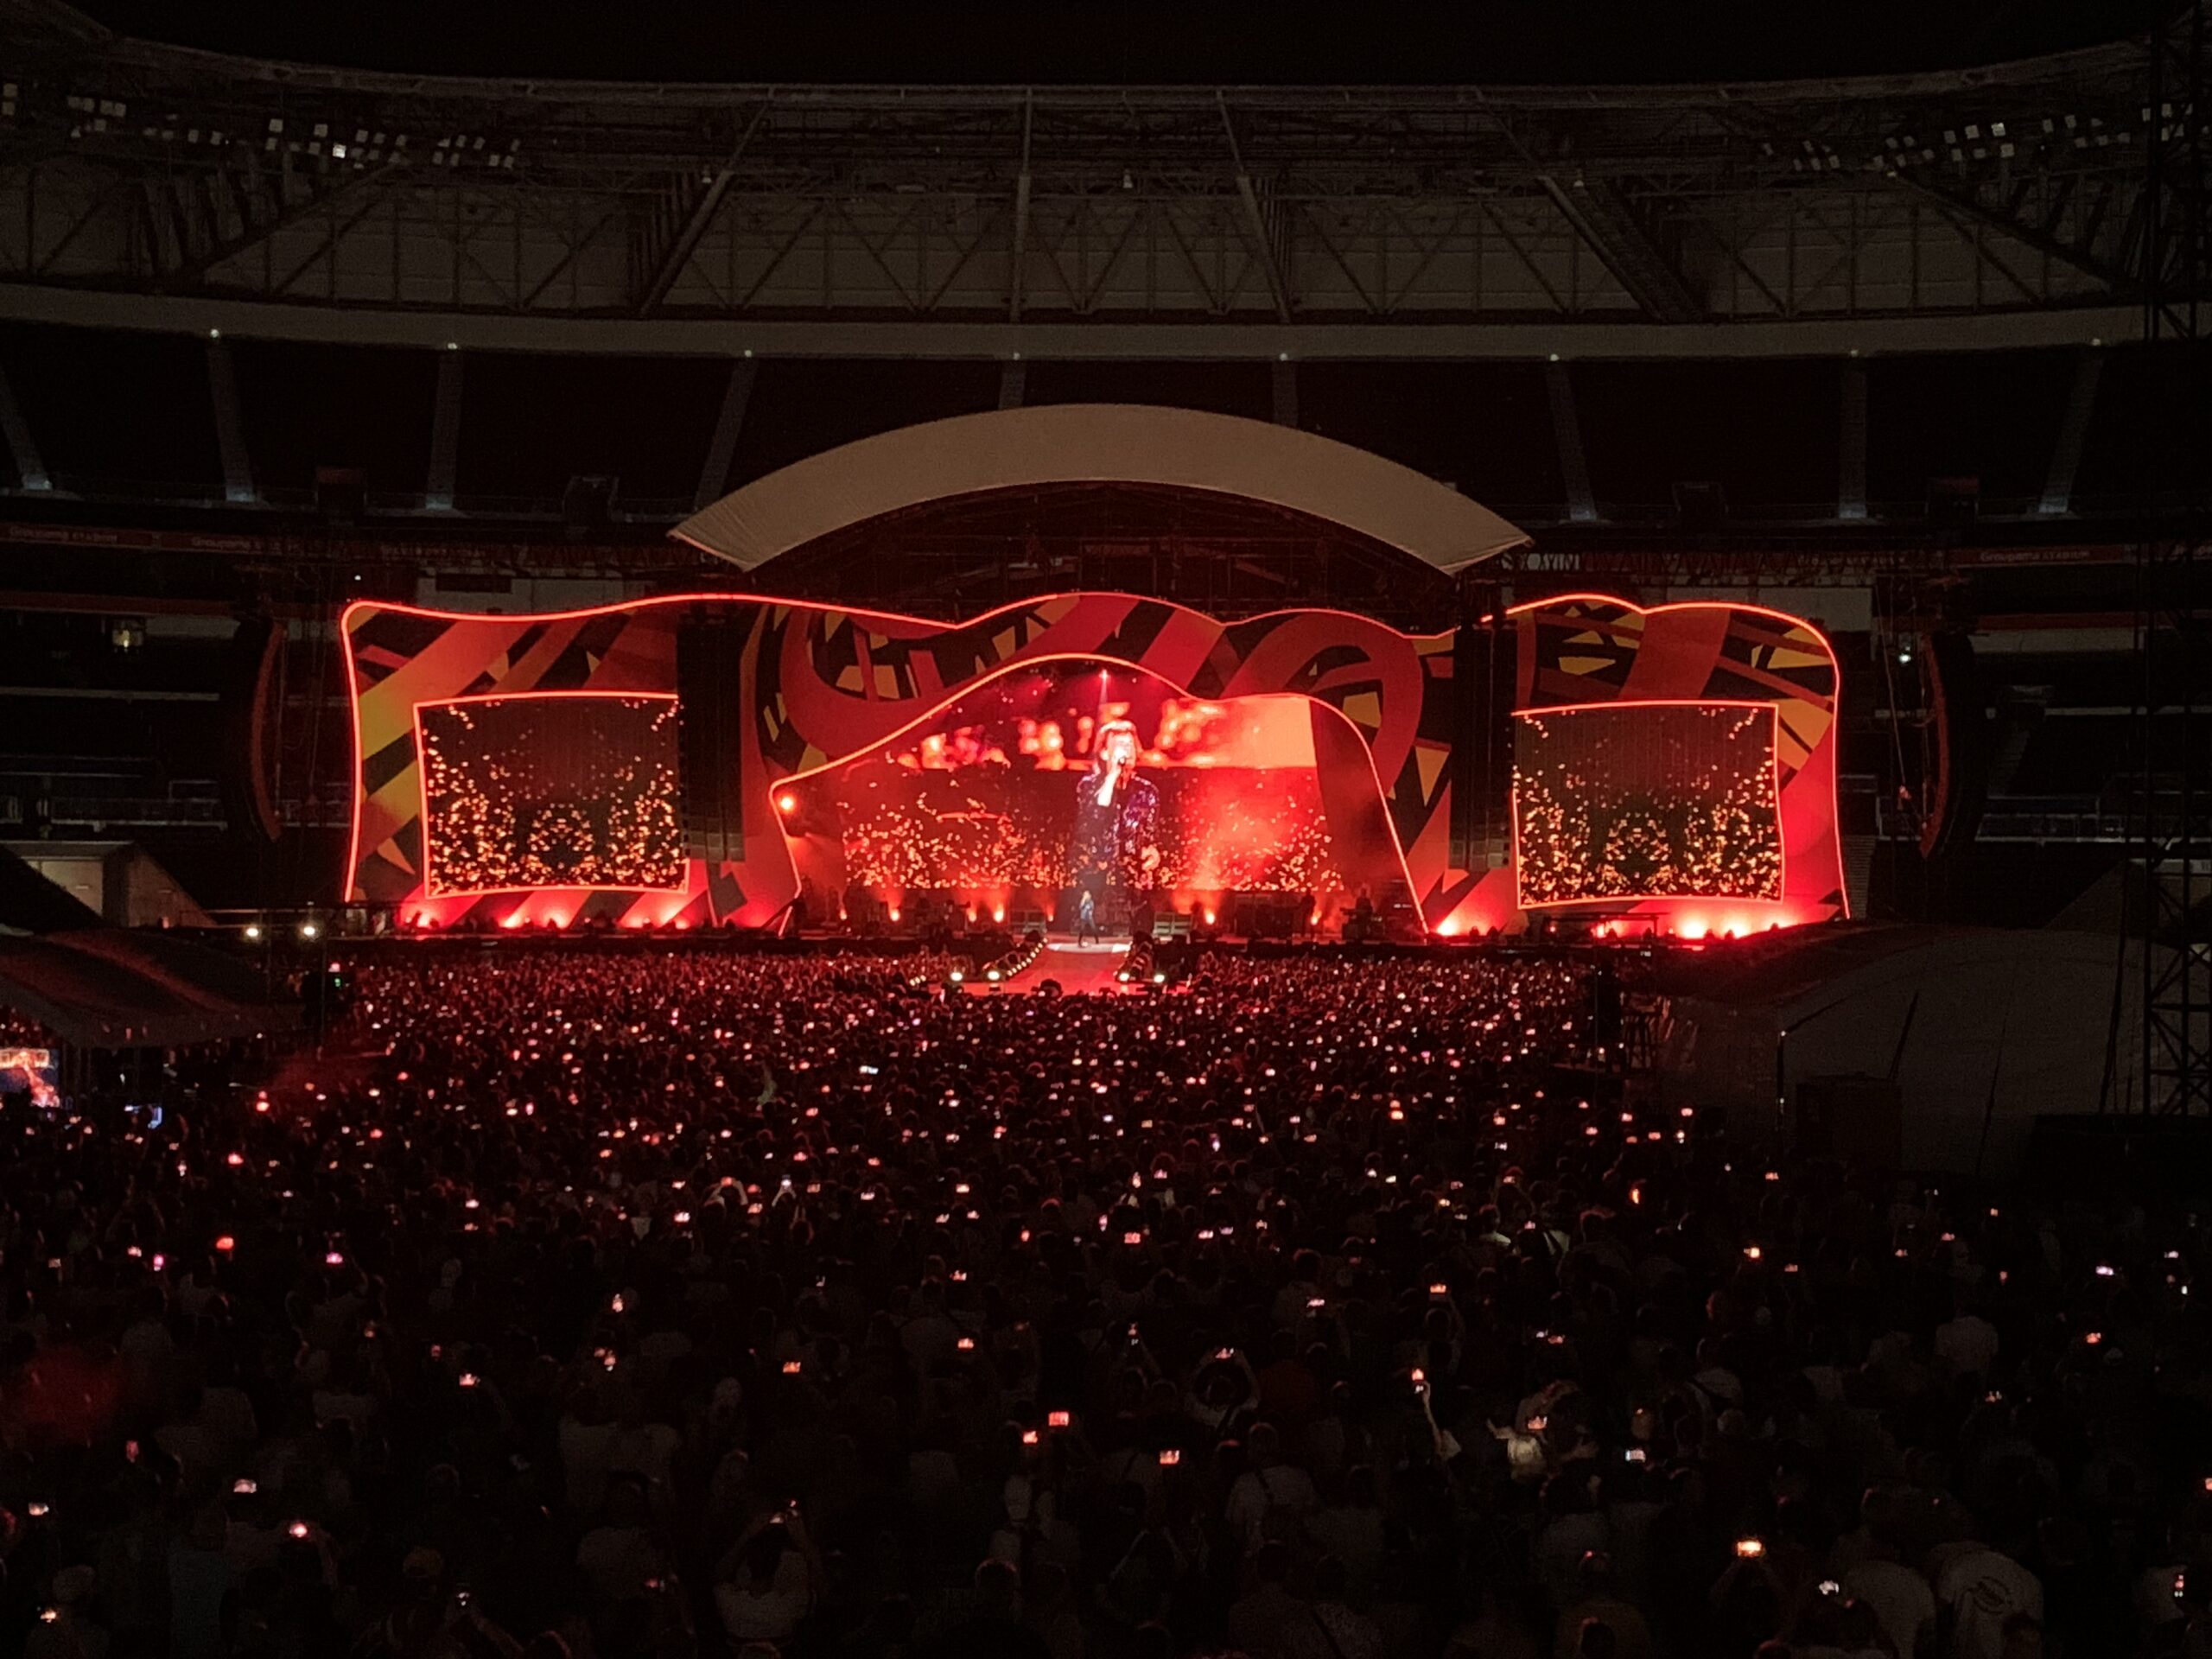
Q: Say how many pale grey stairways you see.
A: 9